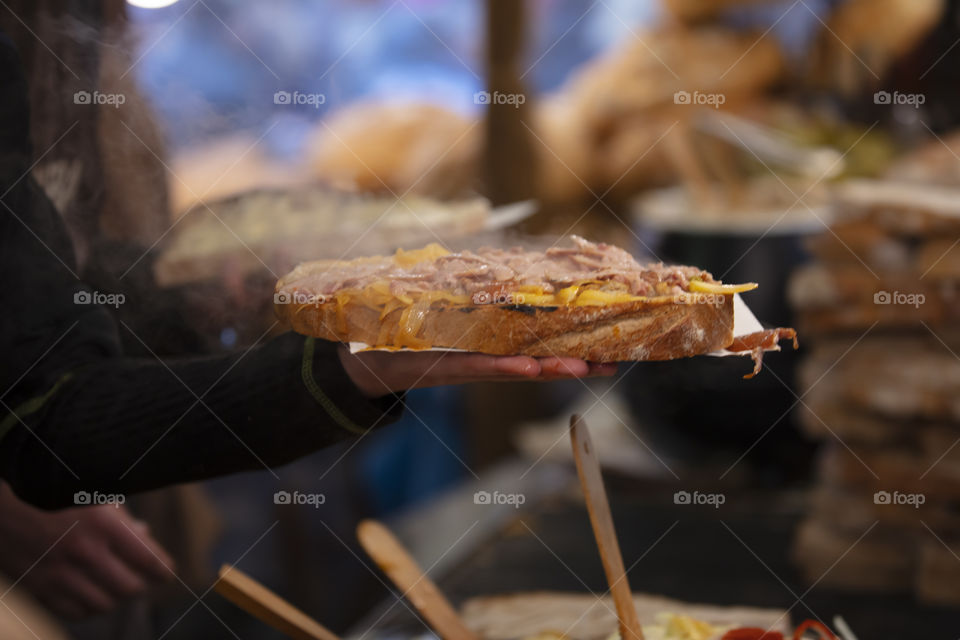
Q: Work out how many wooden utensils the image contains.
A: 3